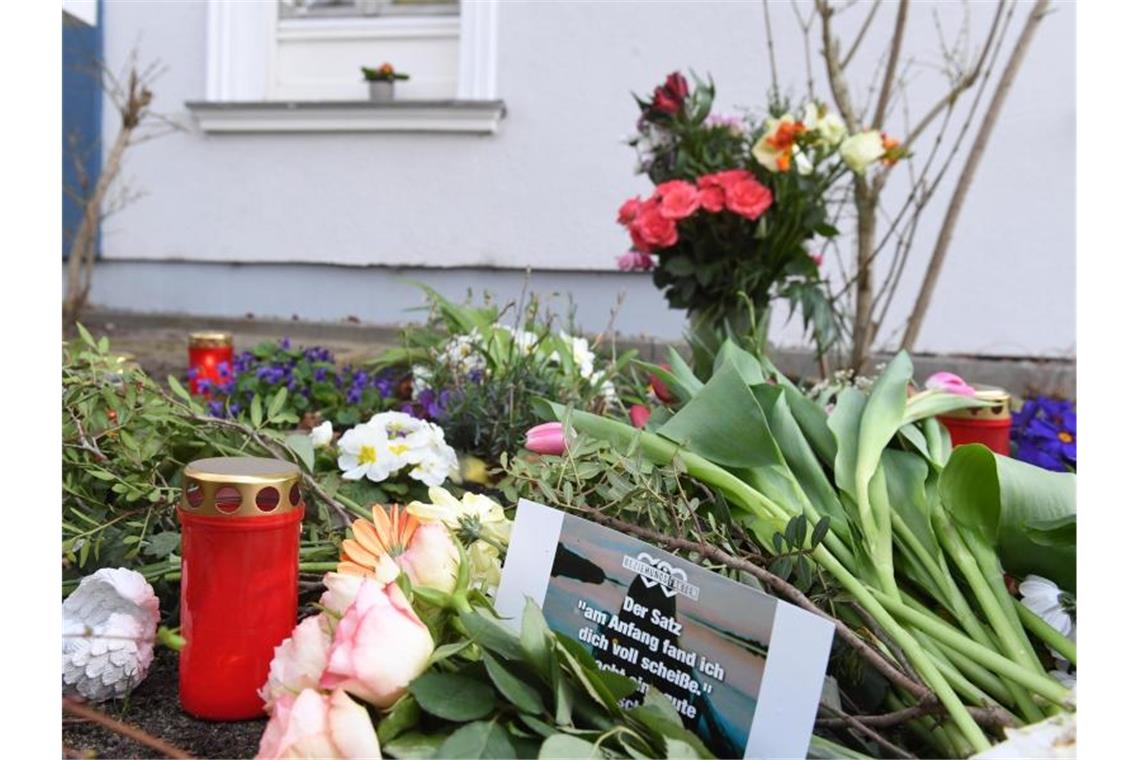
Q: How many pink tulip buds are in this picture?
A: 2